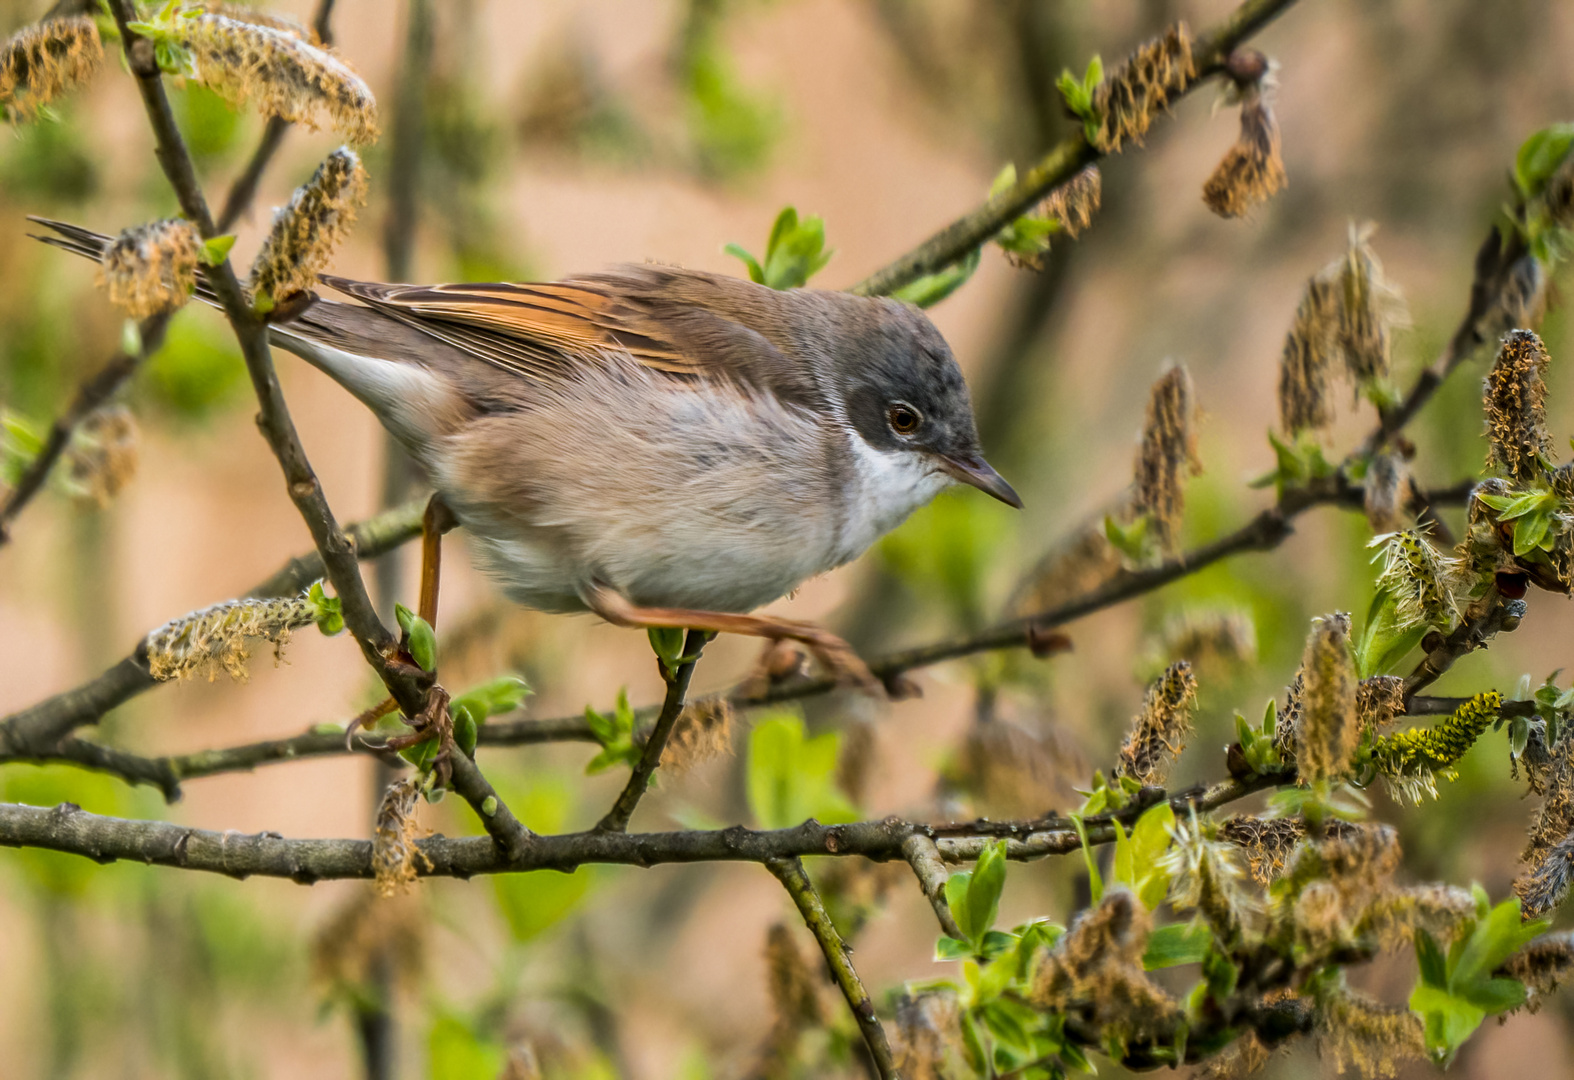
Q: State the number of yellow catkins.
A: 1